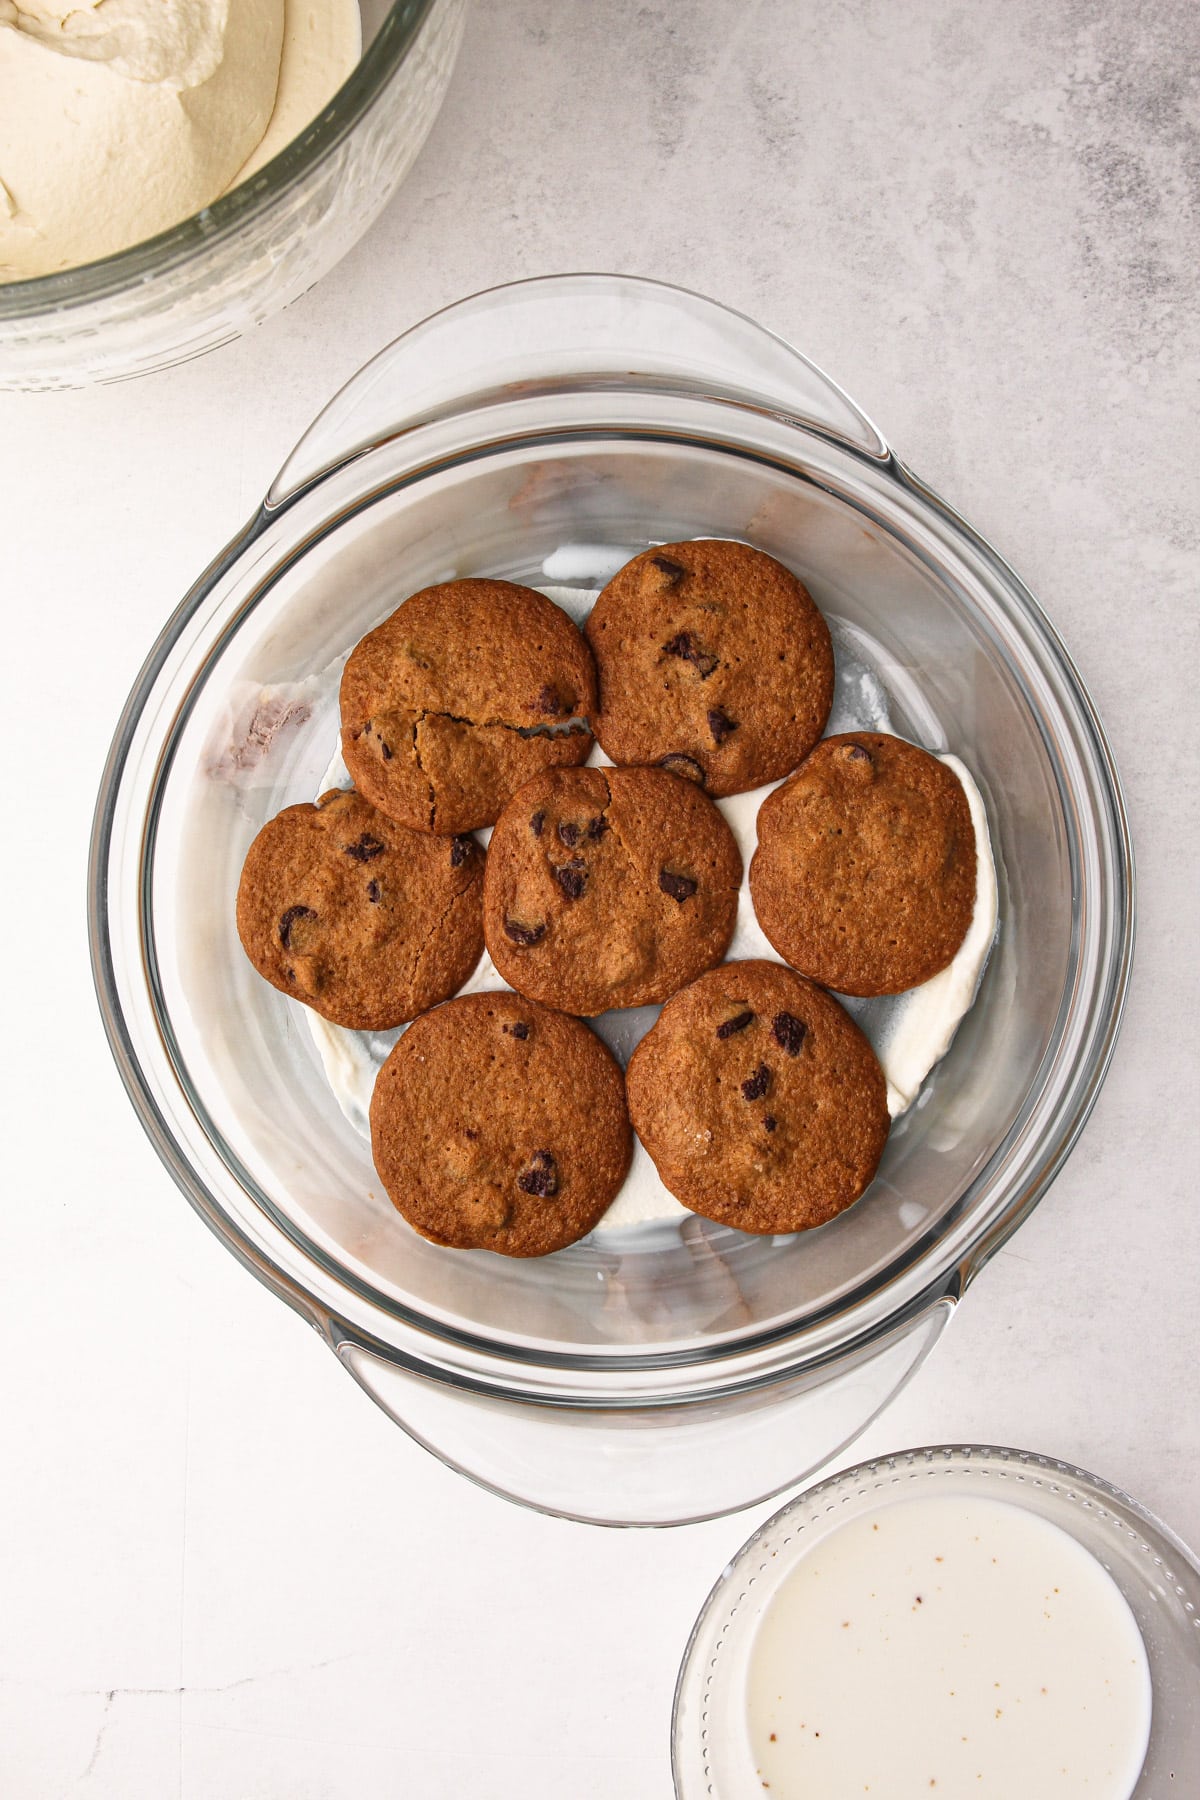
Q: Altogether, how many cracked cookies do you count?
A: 3